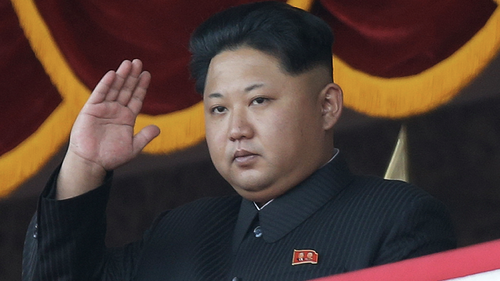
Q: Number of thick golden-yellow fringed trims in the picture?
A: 3